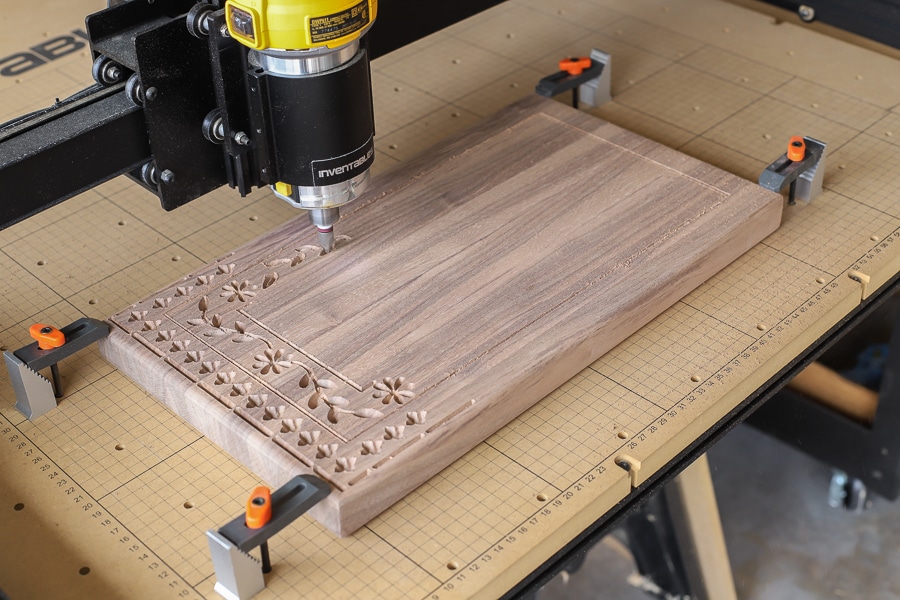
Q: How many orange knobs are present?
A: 4